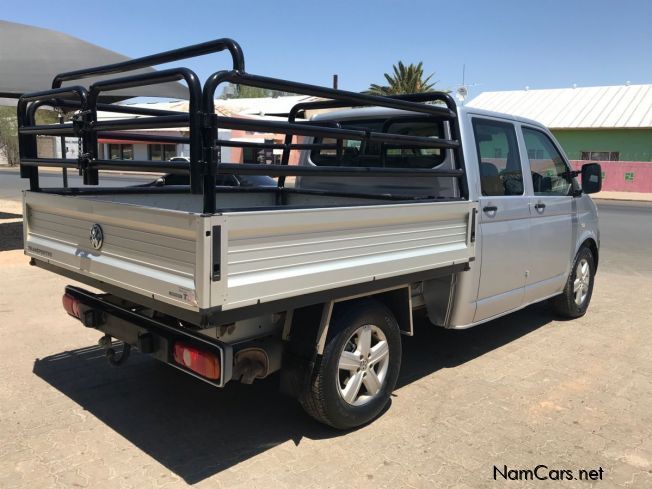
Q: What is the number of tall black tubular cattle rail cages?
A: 1